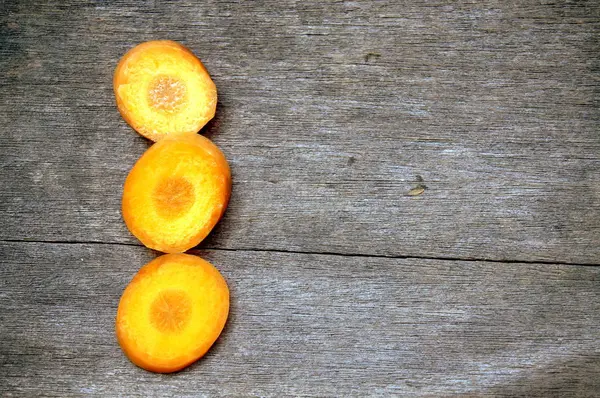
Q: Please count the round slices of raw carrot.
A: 3